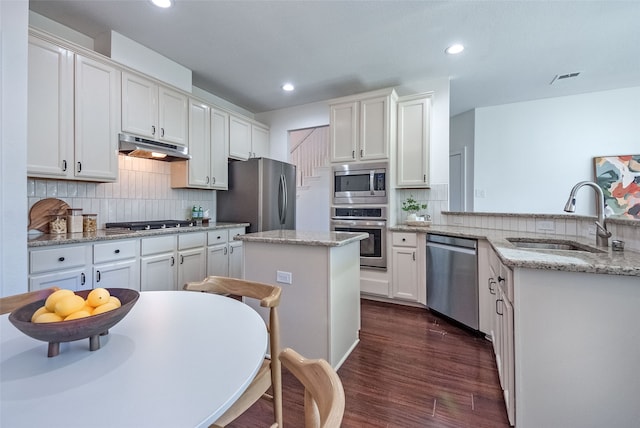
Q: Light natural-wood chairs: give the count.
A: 3